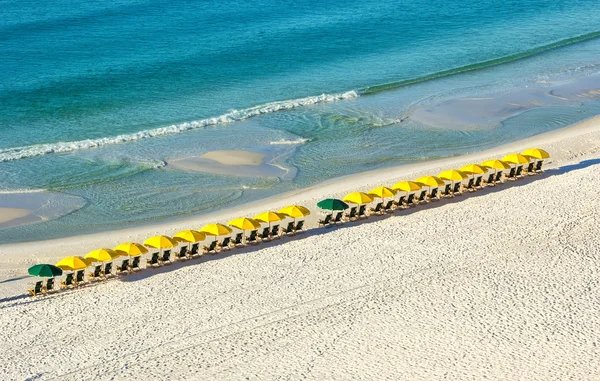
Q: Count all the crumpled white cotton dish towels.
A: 0